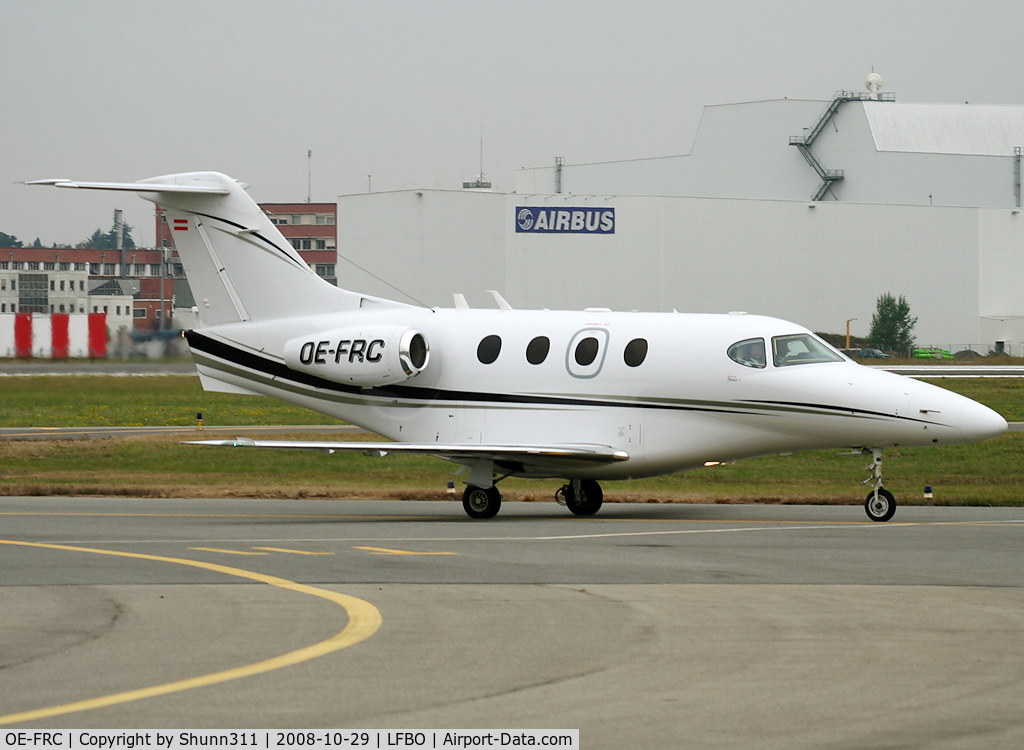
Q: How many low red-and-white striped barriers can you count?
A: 1